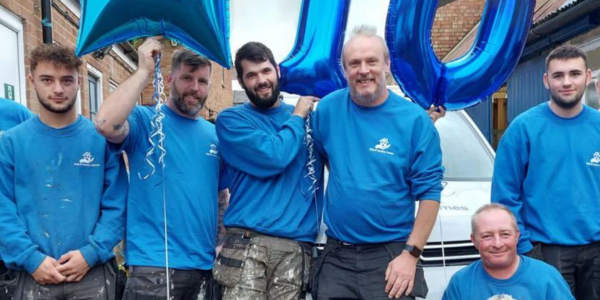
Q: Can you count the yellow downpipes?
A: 0